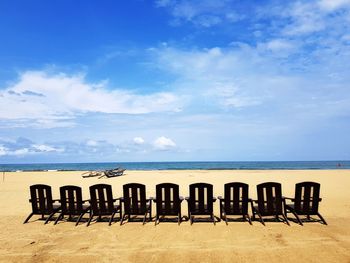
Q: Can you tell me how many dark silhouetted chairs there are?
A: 9